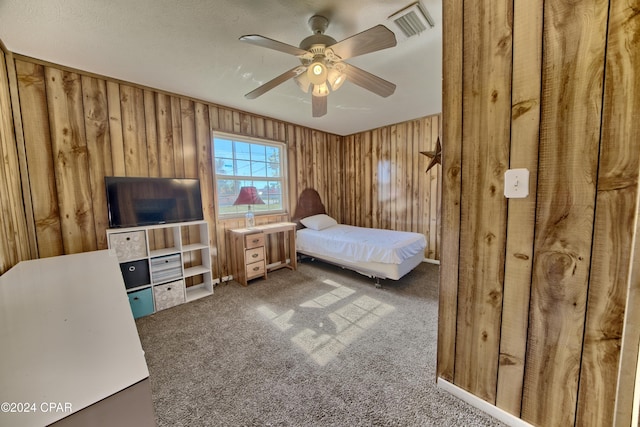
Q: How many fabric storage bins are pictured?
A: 5